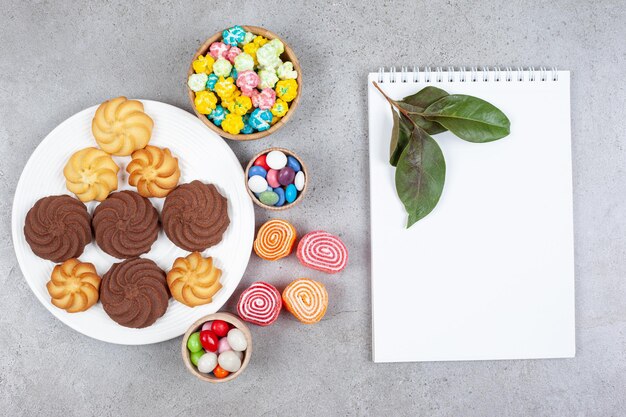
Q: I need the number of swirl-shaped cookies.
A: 9